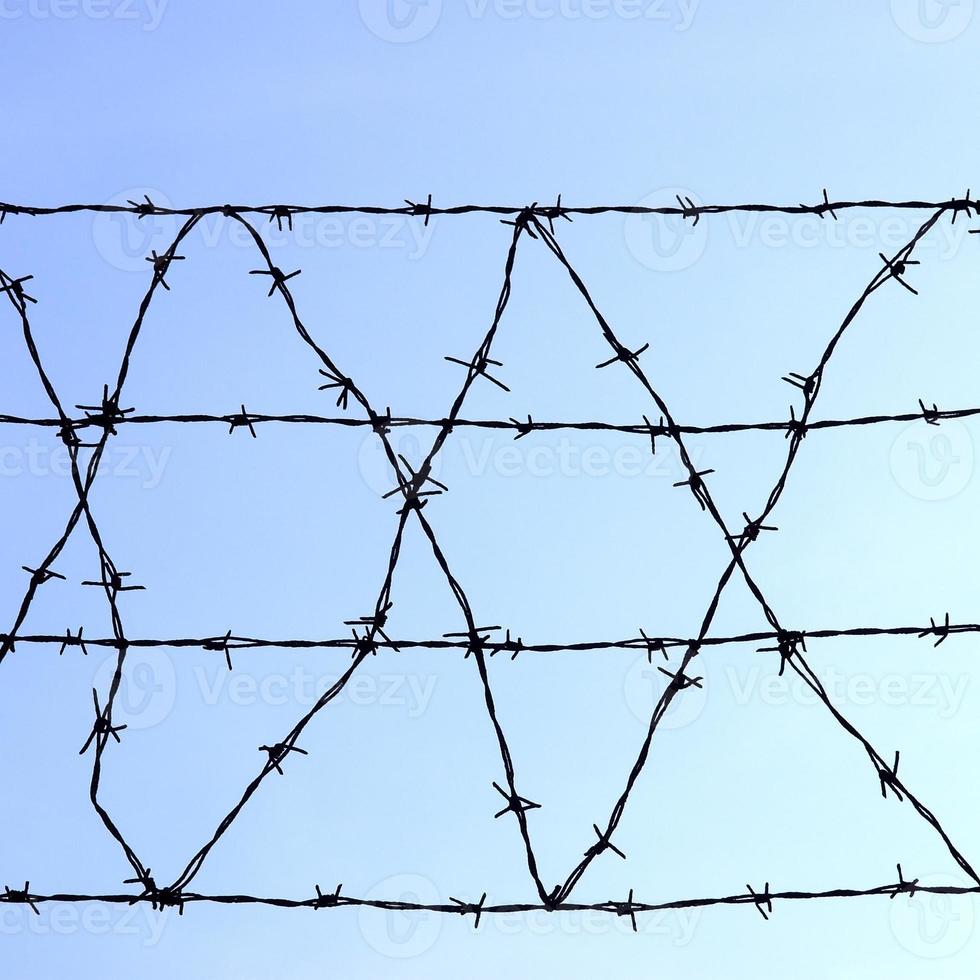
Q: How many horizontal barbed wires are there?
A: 4